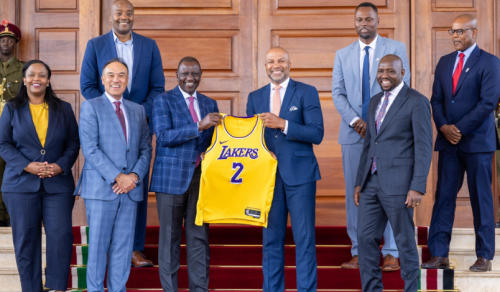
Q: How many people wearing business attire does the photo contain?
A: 8